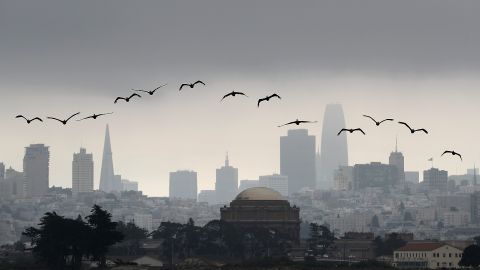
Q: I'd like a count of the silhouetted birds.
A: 13